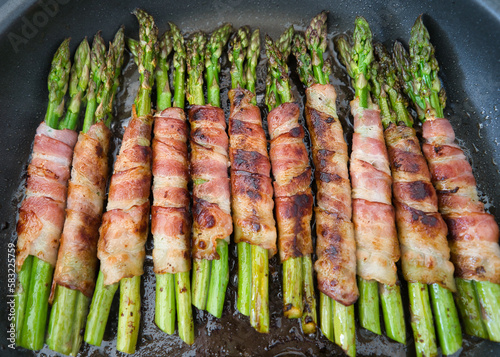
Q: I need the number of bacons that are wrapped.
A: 11